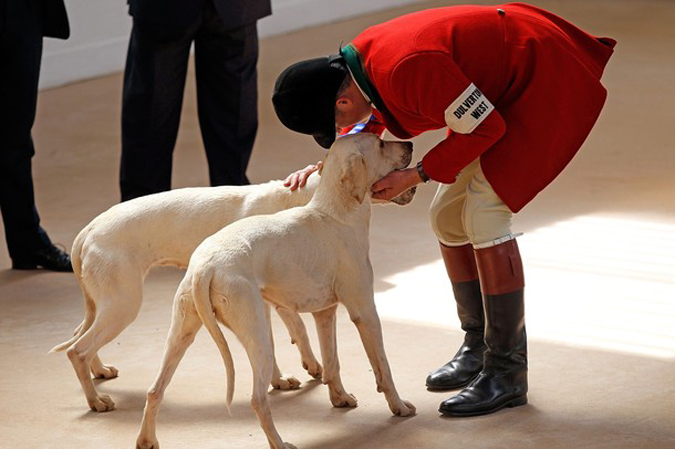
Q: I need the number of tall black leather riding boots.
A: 2